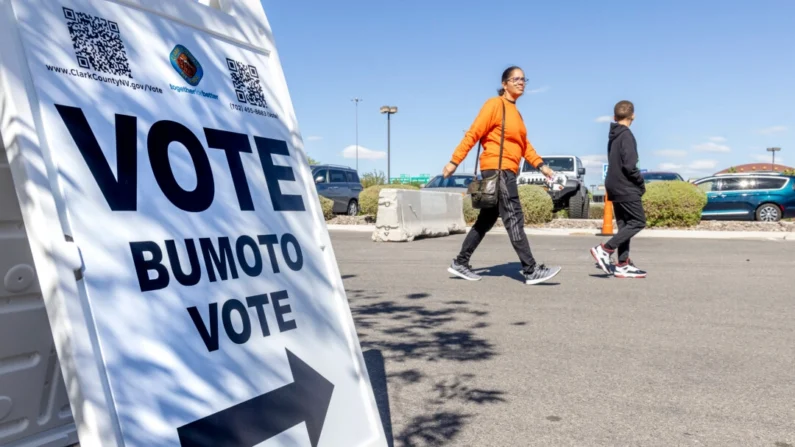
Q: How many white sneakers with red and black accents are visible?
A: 2